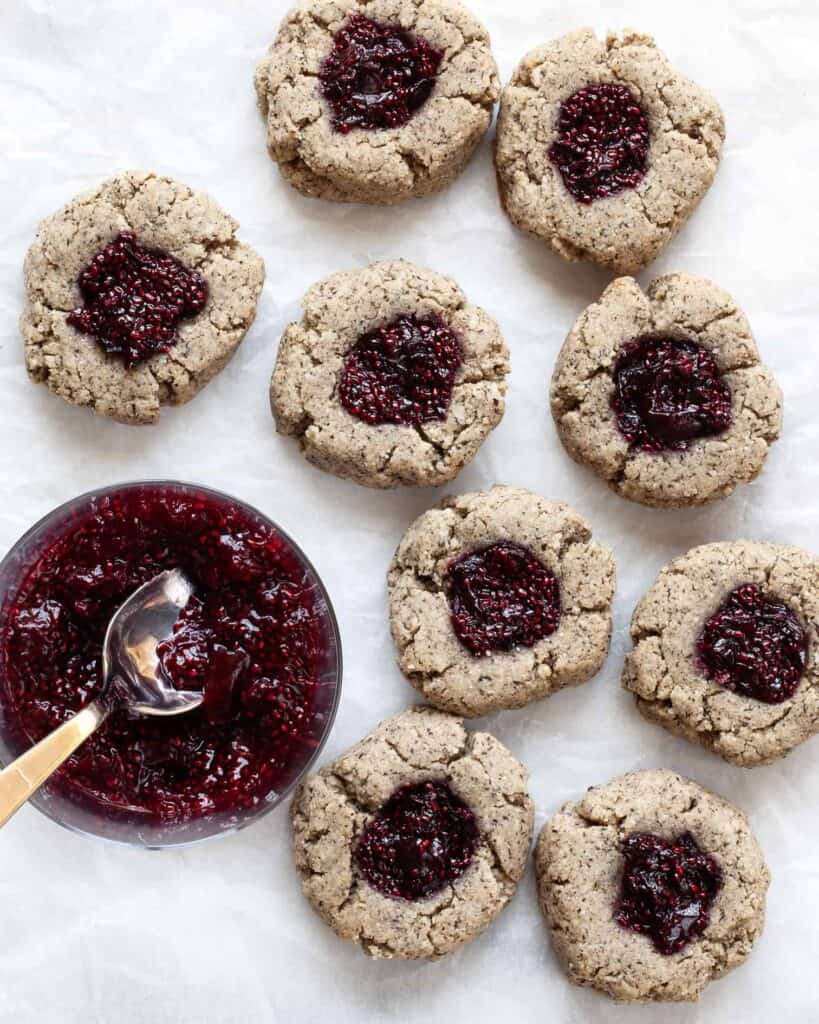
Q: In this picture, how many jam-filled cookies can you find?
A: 9